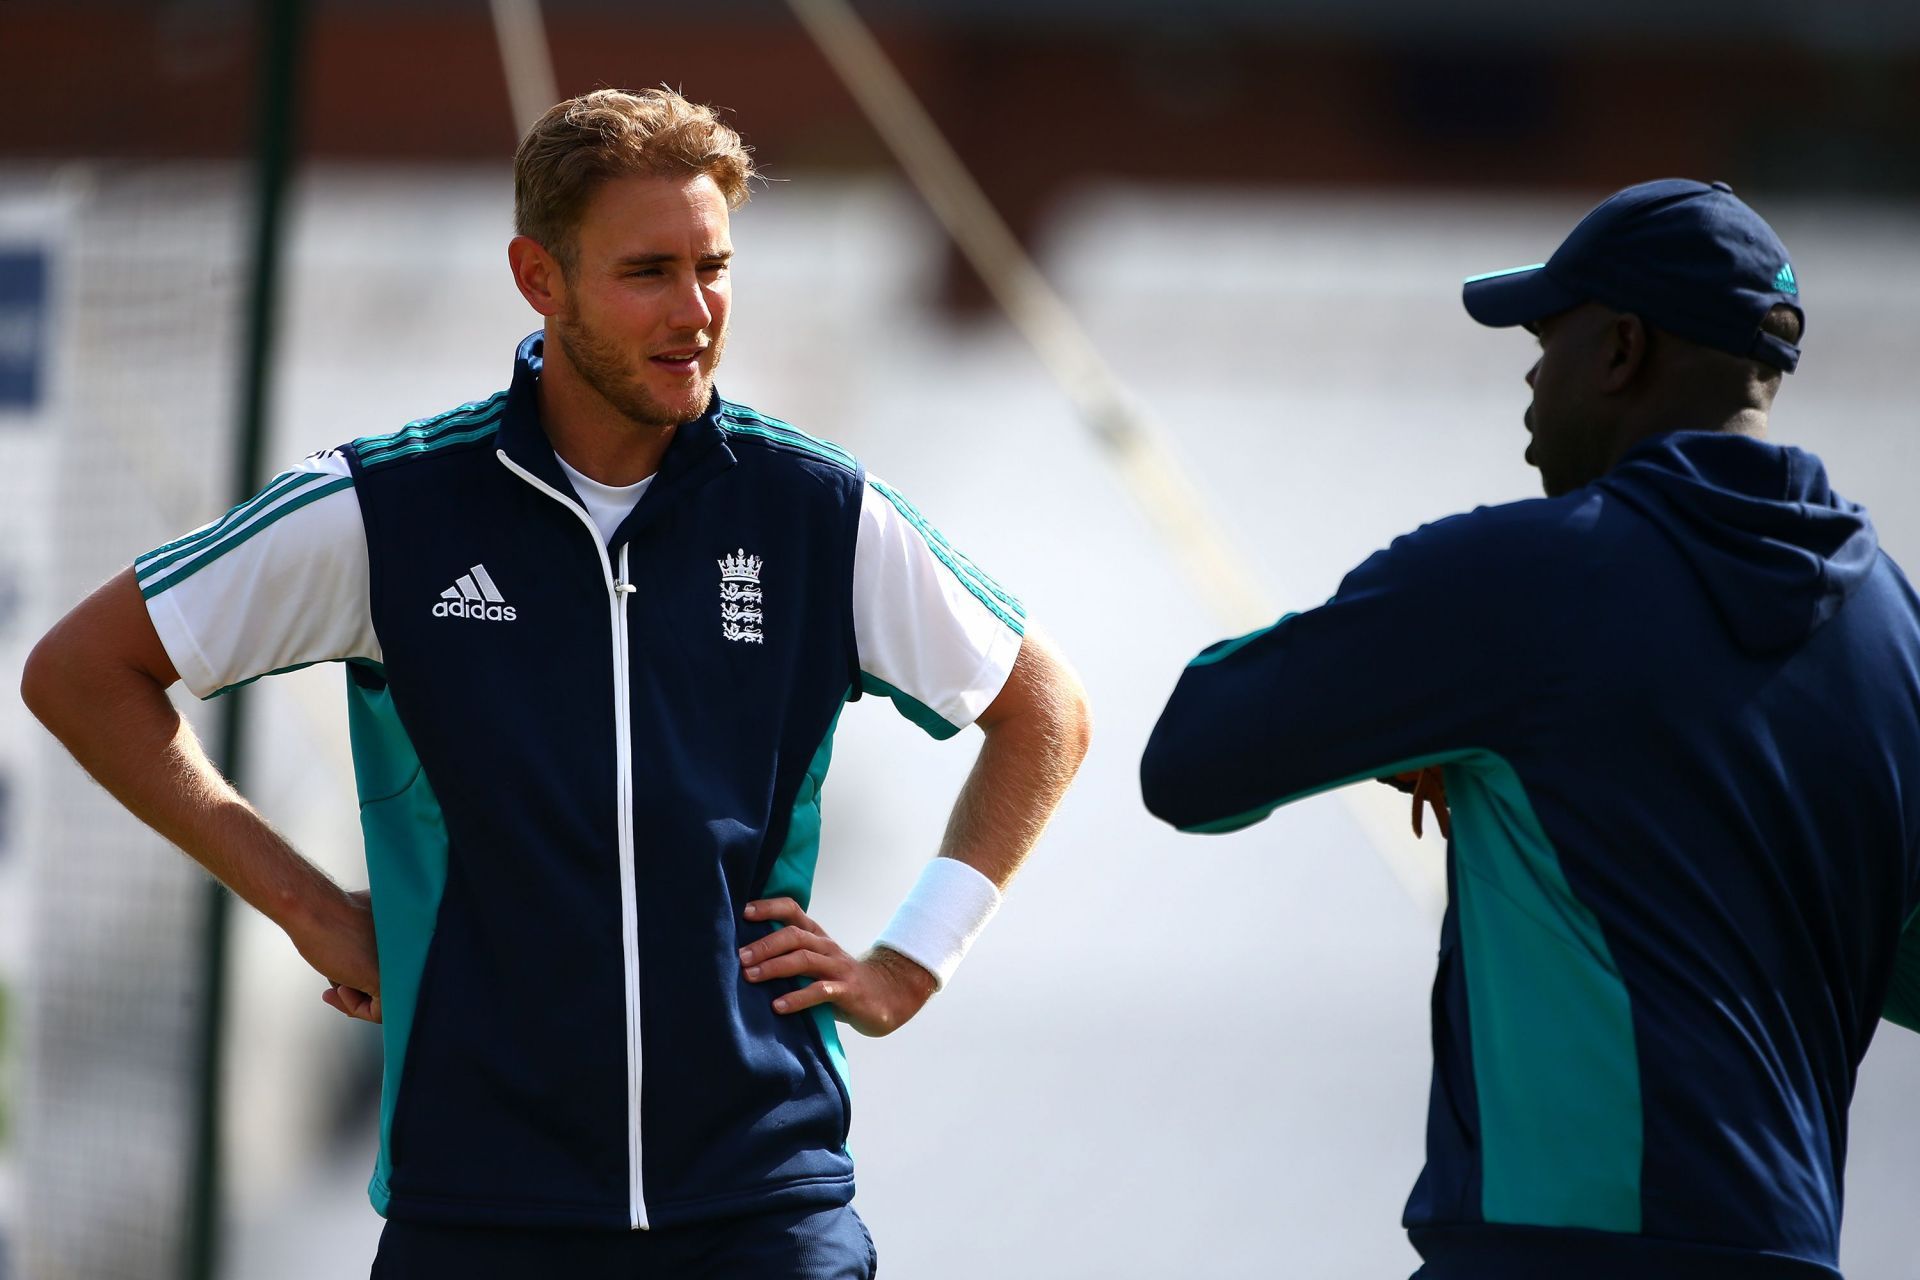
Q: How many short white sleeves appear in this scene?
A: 2